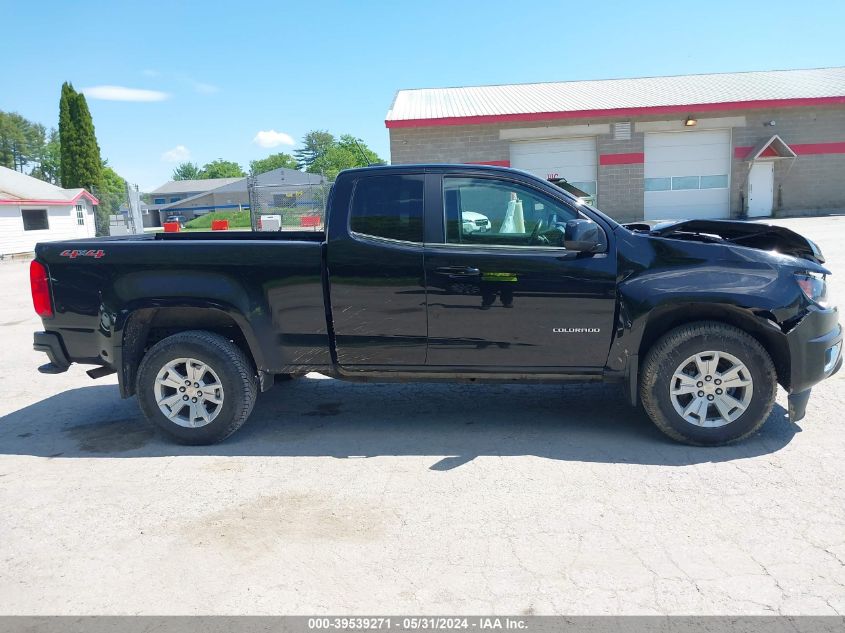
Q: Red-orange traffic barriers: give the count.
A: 3